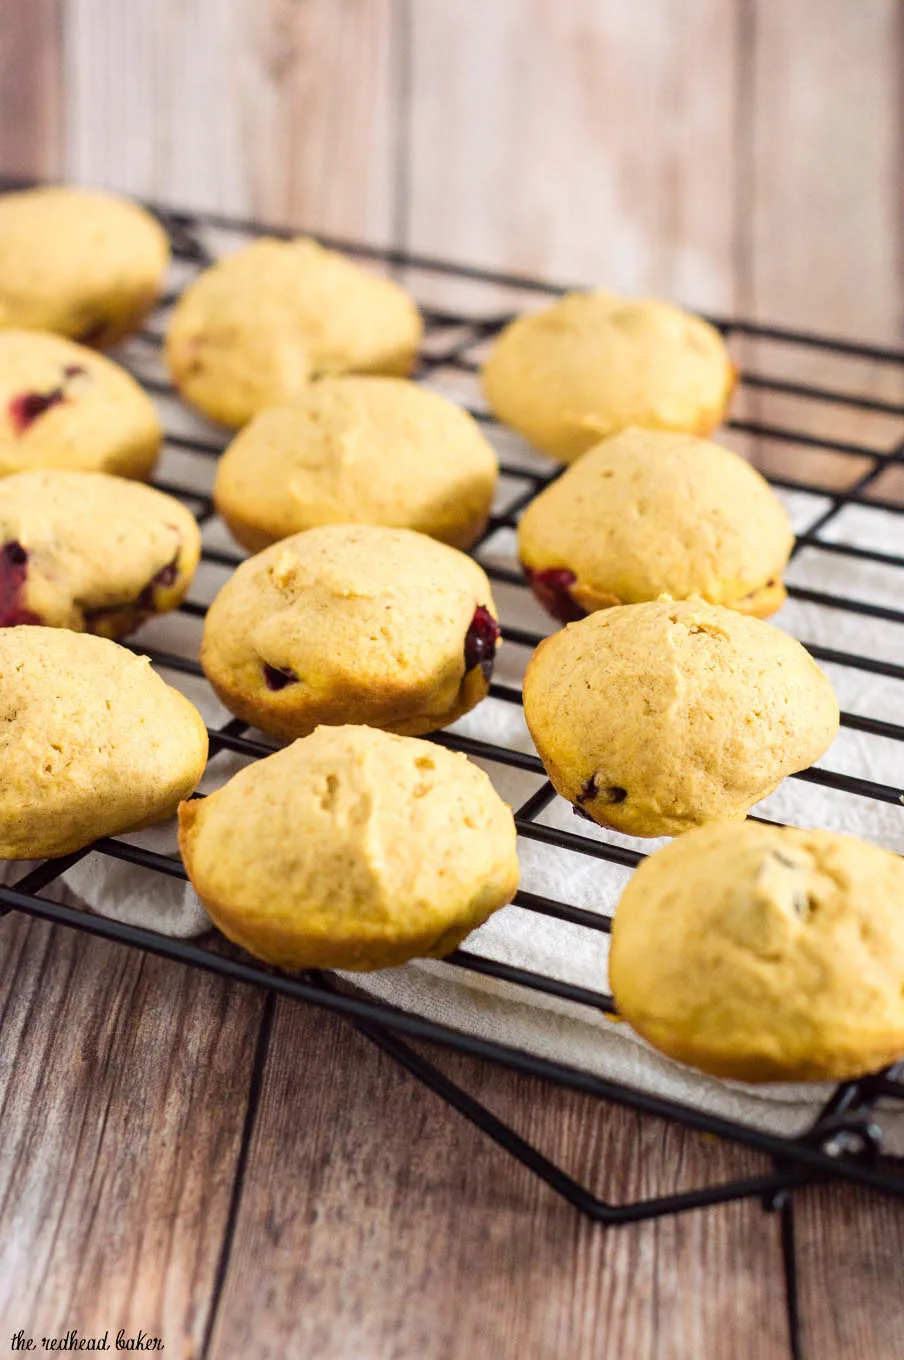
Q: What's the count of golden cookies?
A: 12